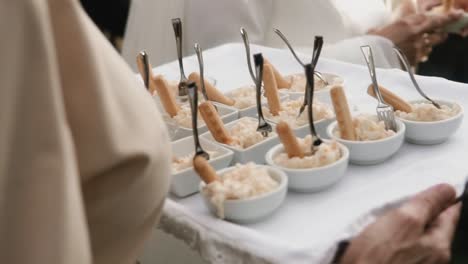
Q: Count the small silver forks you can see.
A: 11